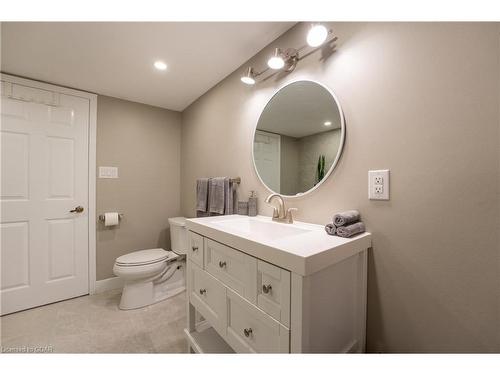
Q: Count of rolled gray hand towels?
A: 3